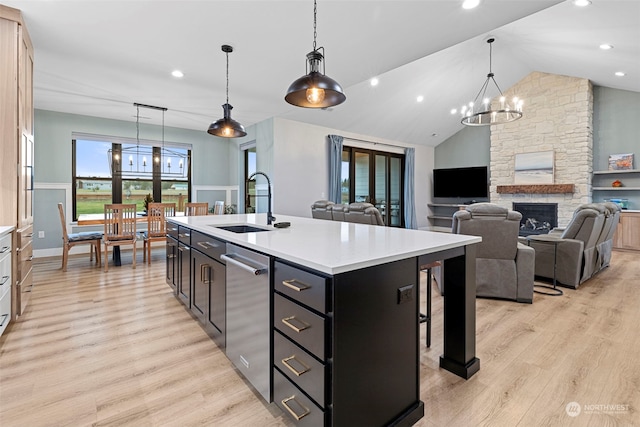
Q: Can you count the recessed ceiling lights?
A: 8